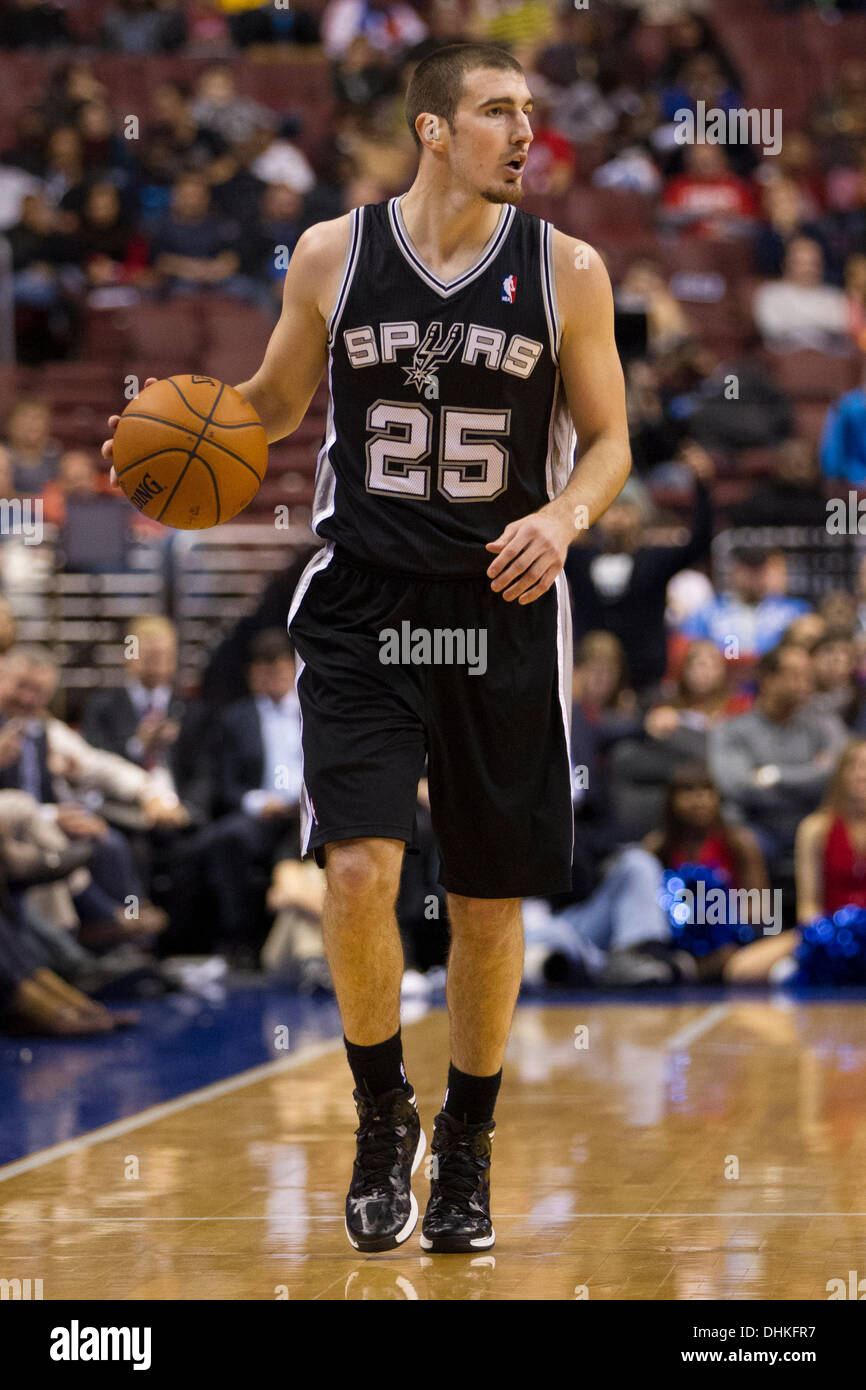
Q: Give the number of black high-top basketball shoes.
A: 2